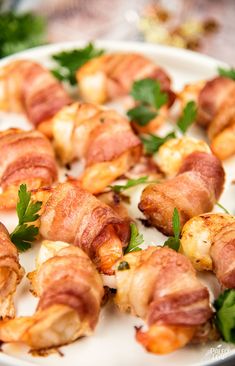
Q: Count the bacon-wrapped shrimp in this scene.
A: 11